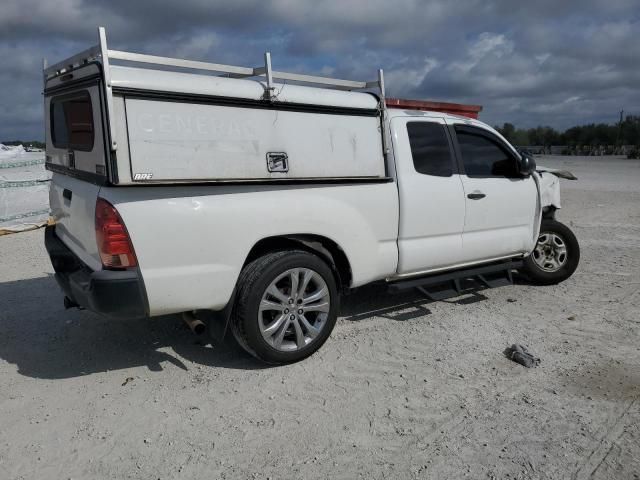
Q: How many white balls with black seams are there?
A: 0